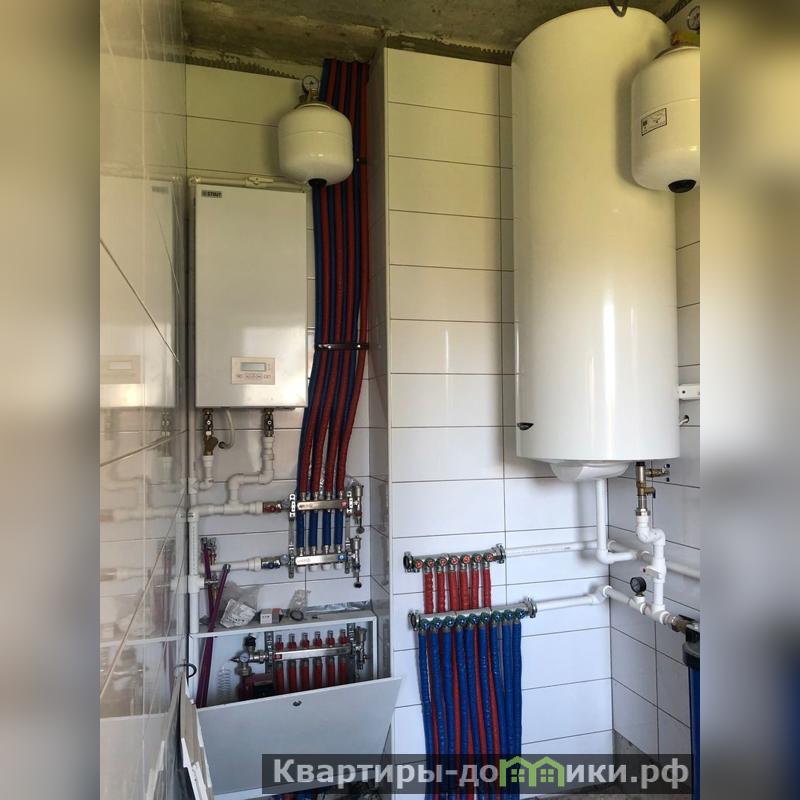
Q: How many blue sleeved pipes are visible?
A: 13